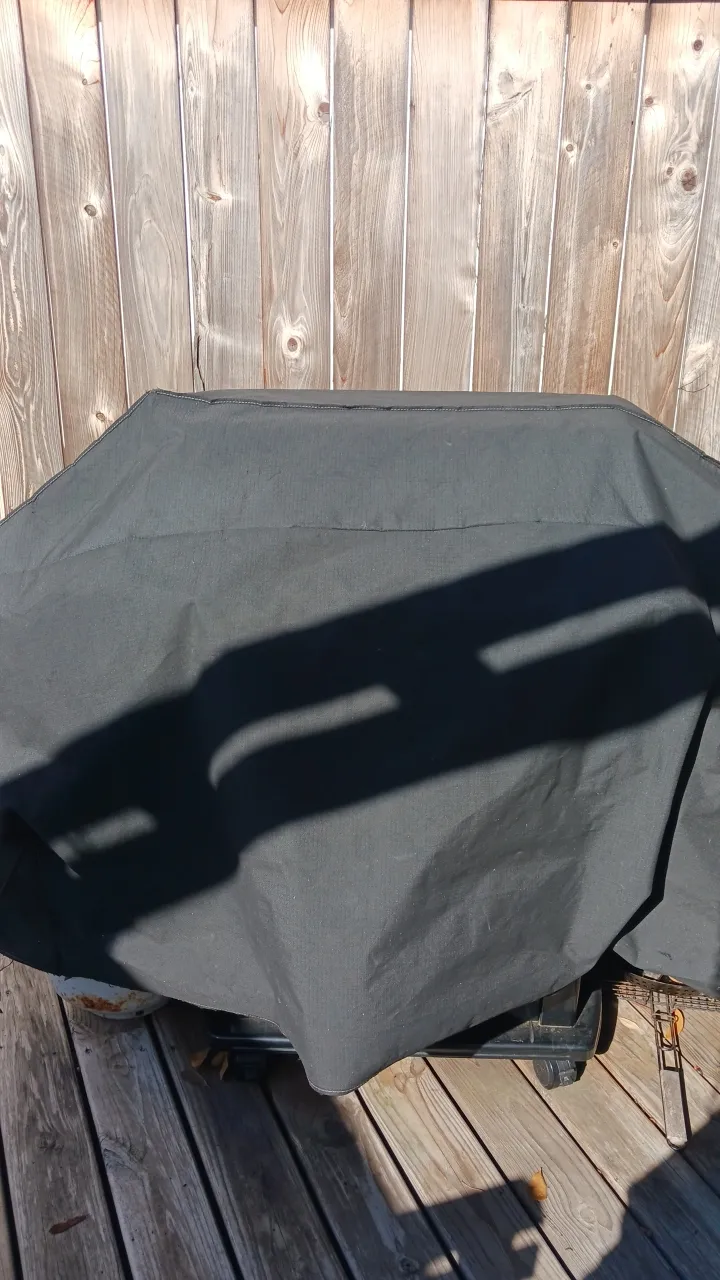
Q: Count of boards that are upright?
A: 11